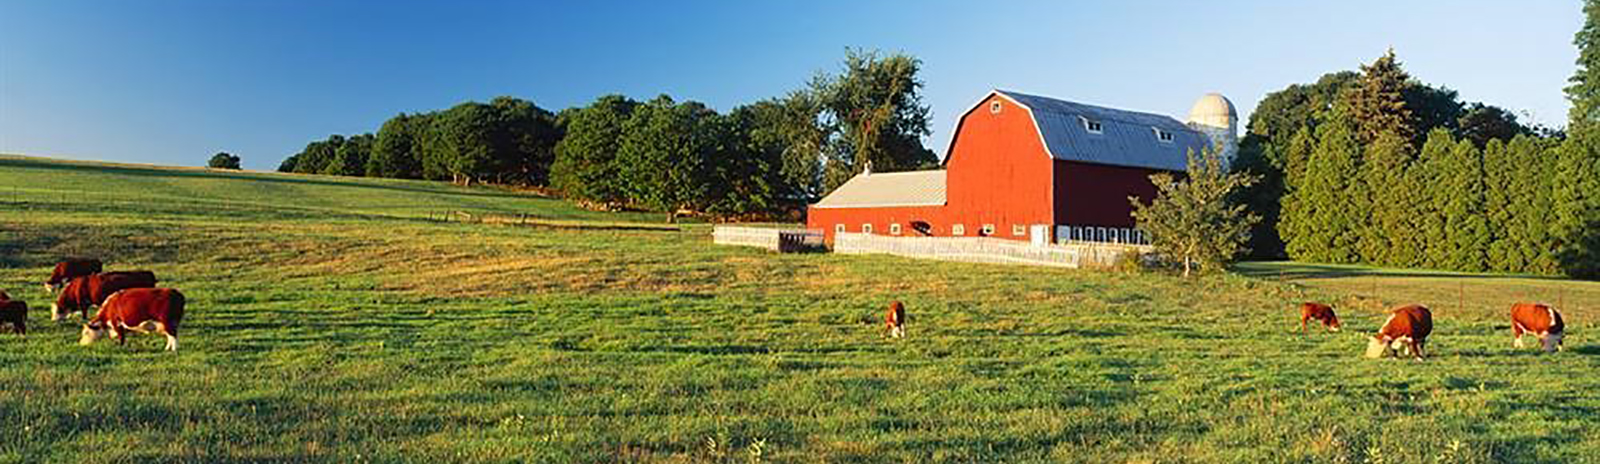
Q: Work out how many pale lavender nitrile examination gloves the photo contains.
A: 0